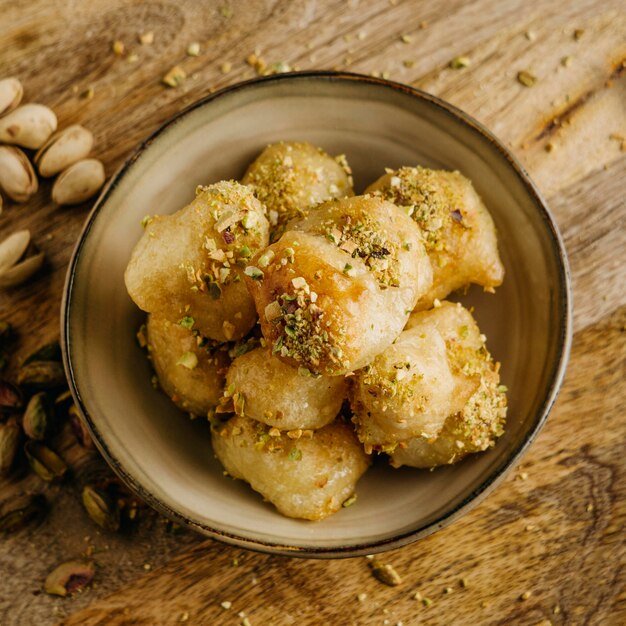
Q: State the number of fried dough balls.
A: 9